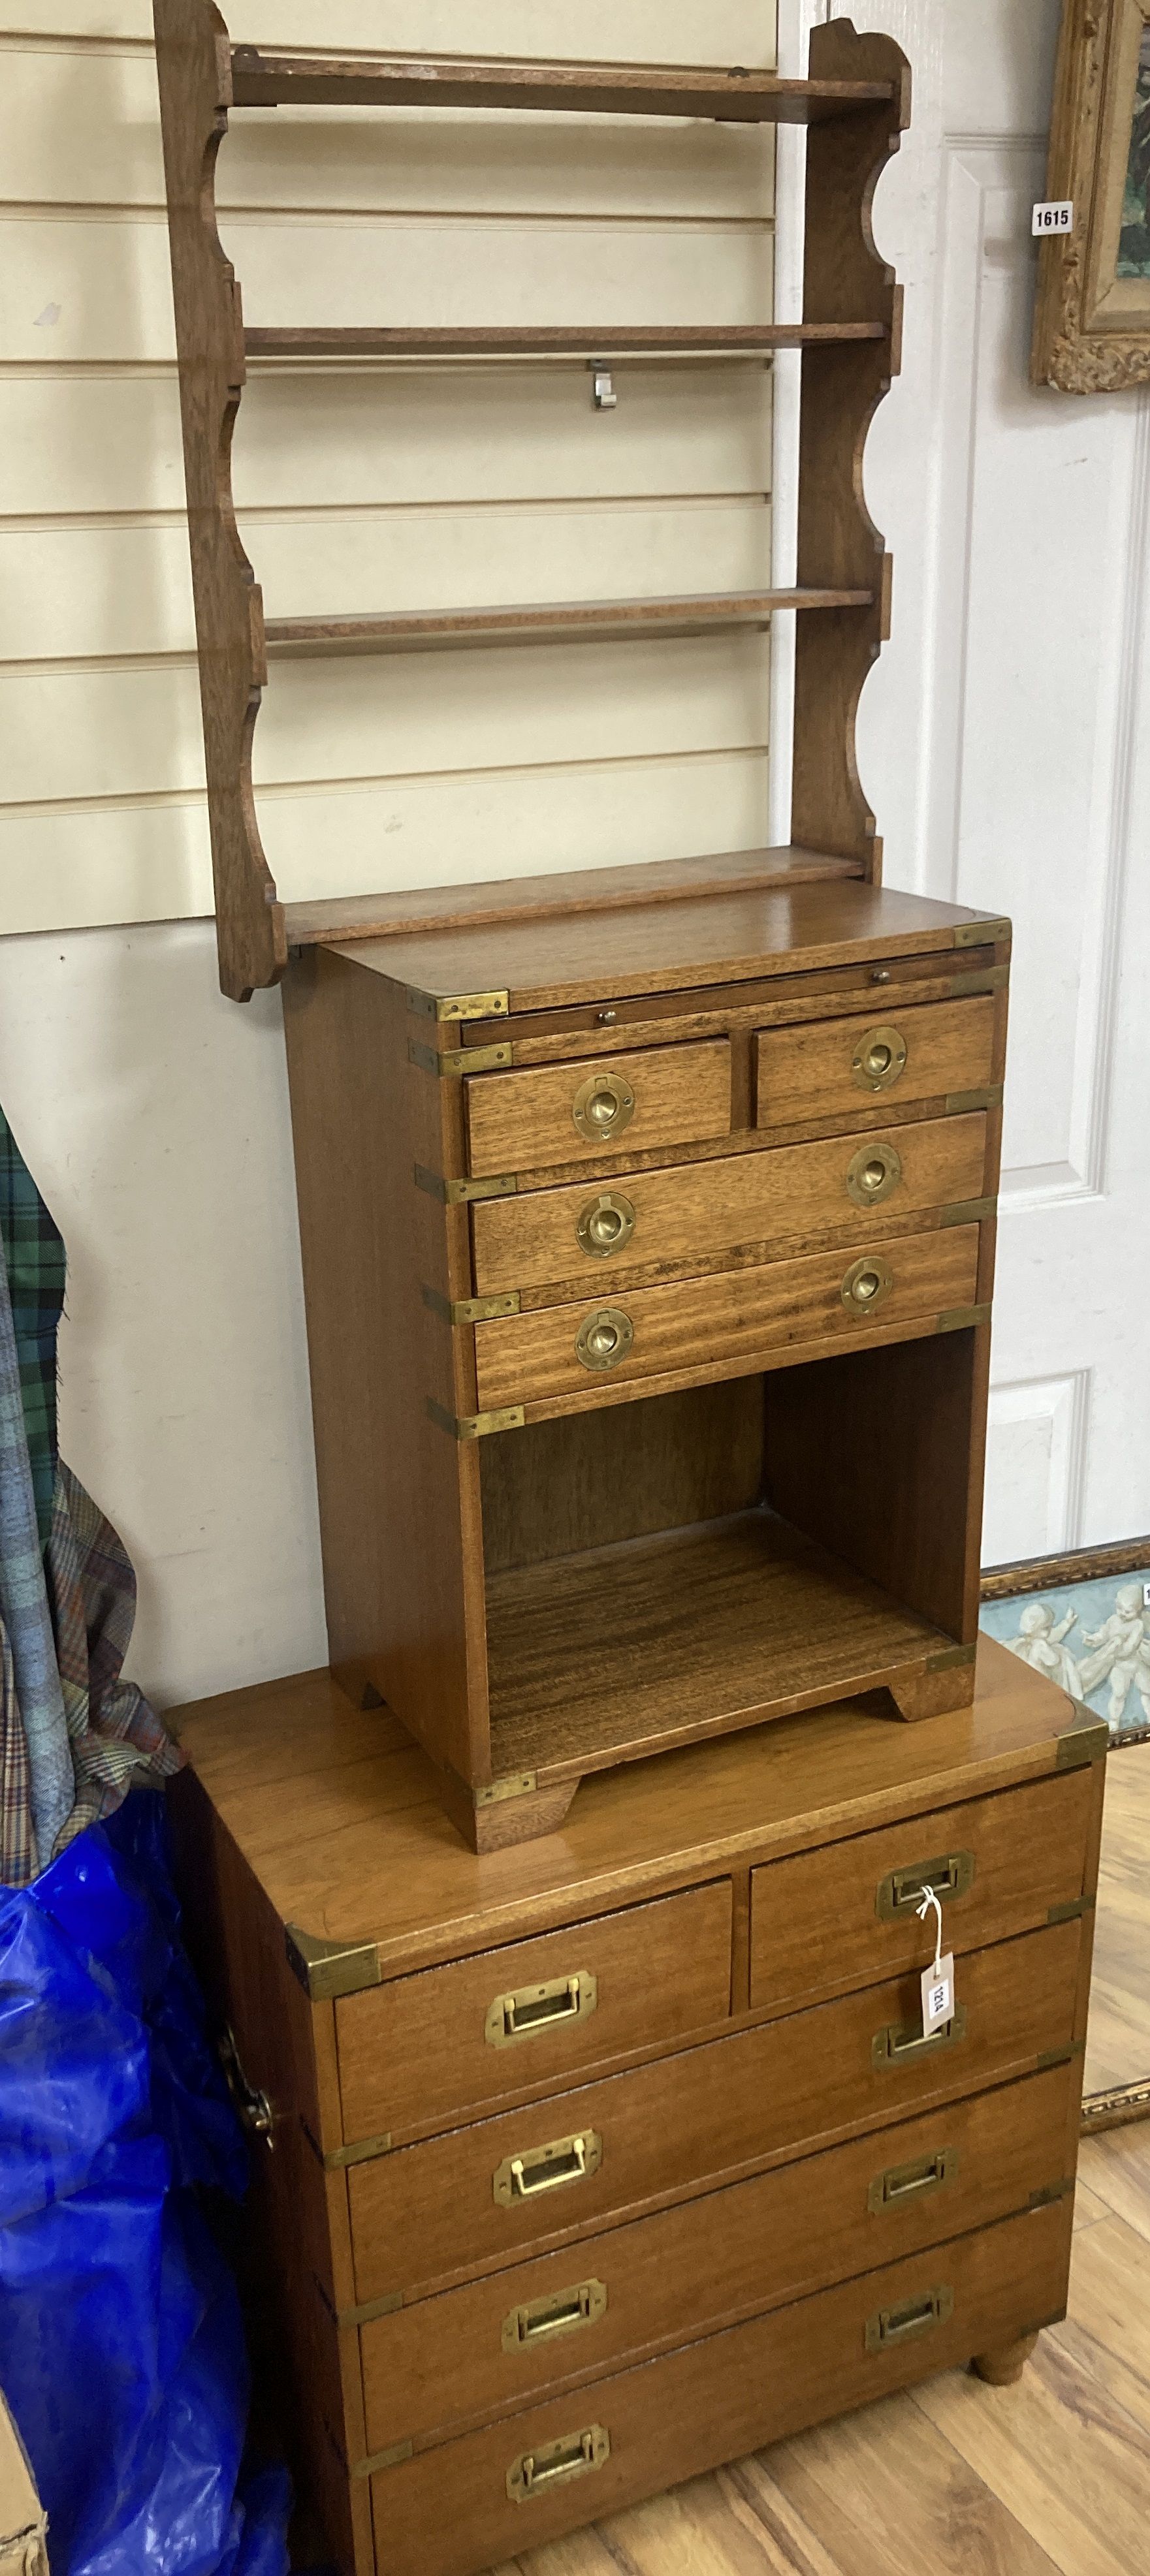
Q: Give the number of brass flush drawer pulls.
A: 14